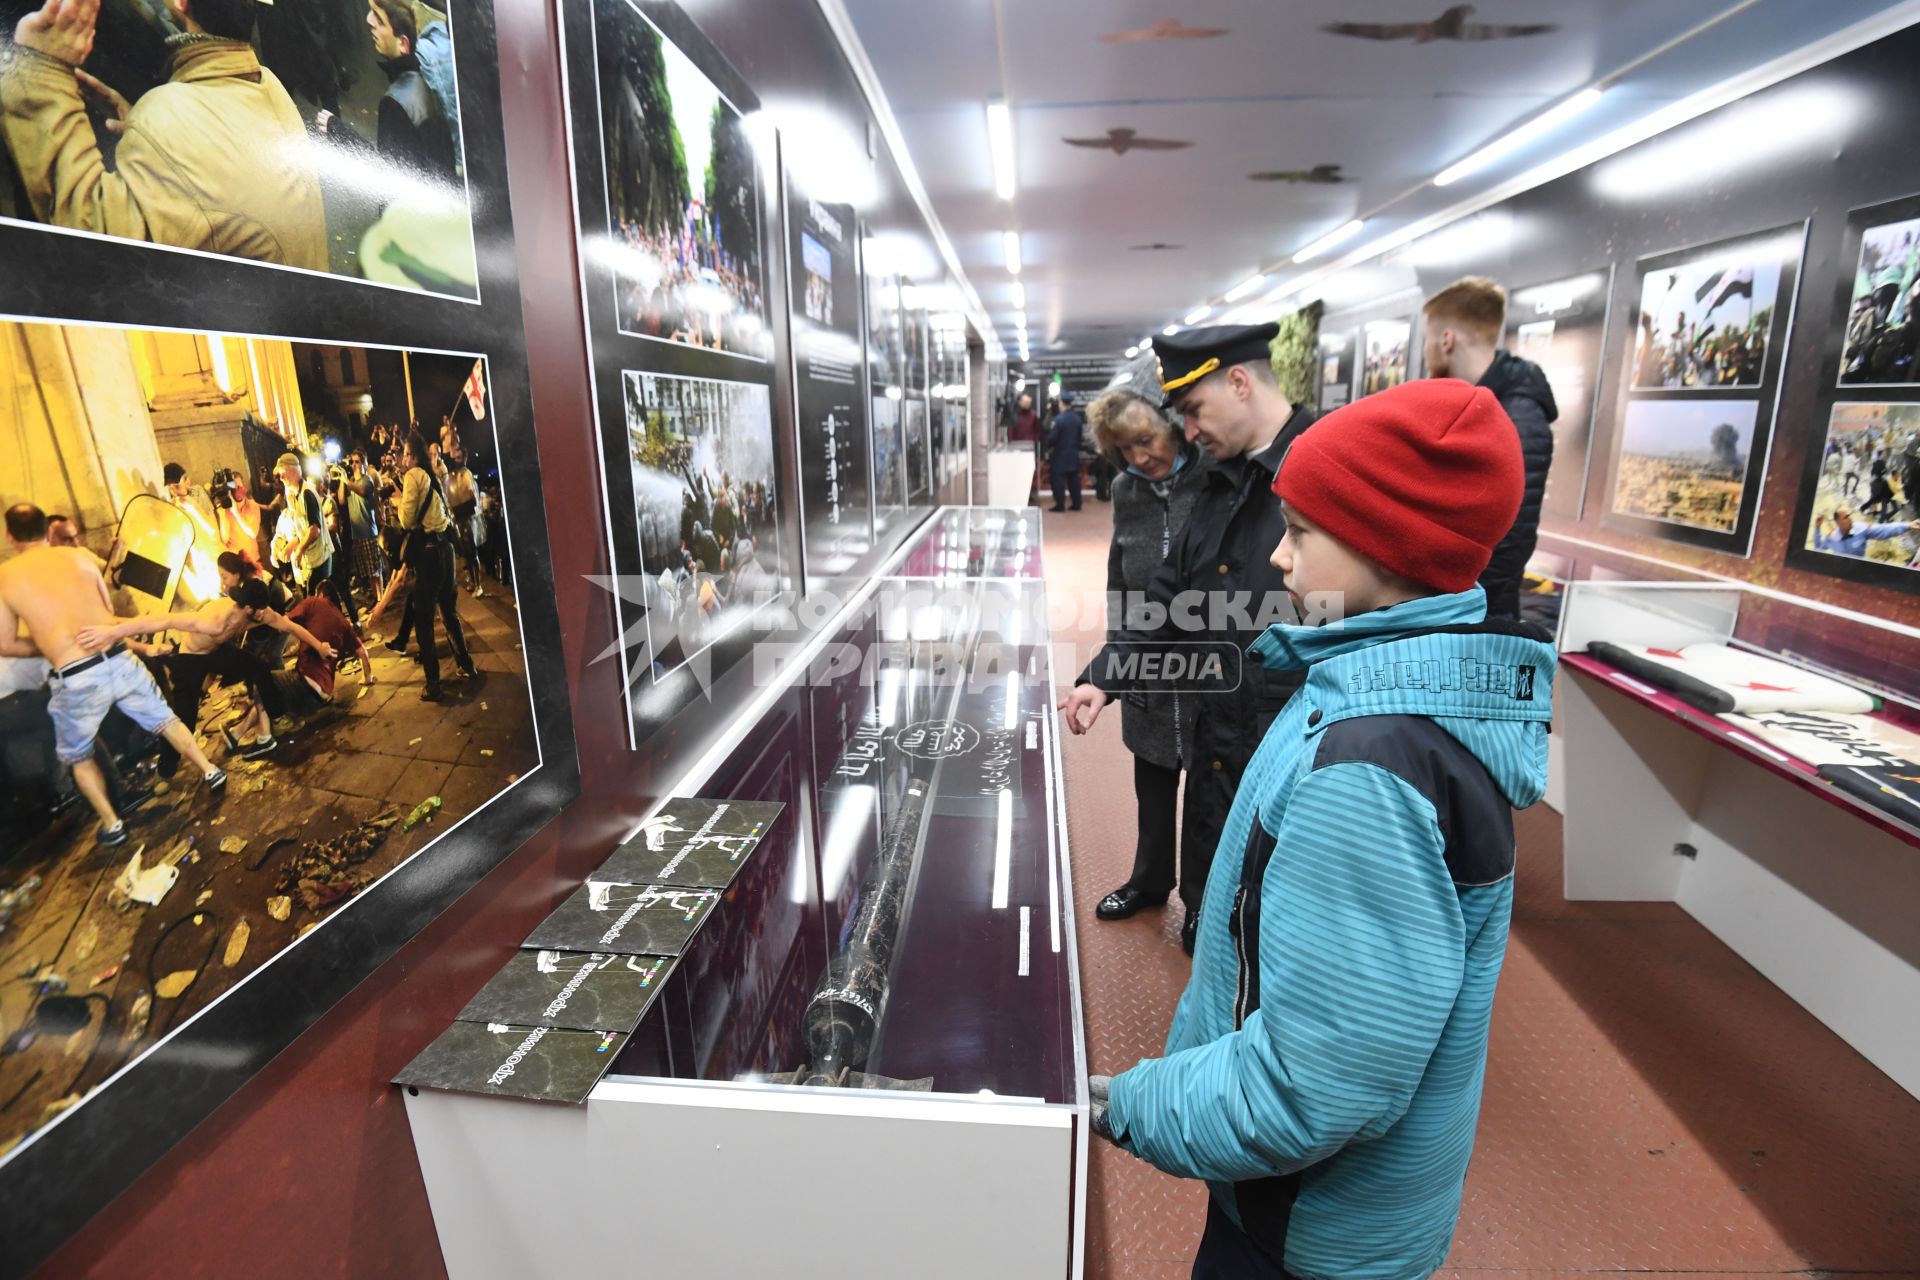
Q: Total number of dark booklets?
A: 4